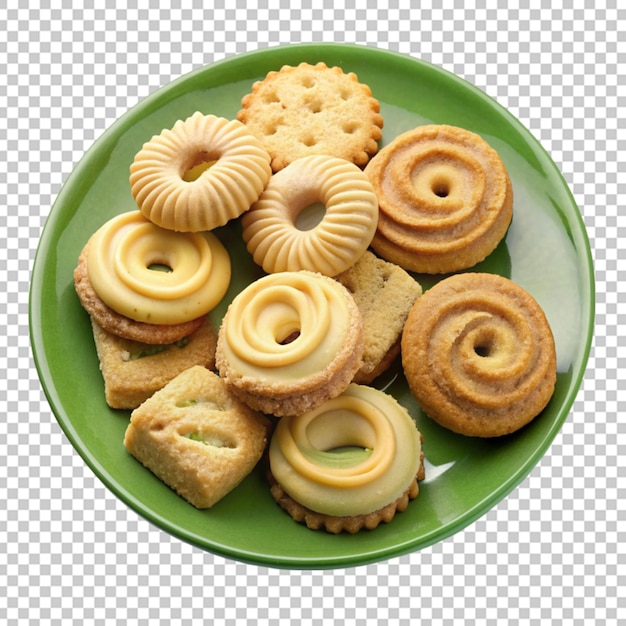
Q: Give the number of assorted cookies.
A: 11